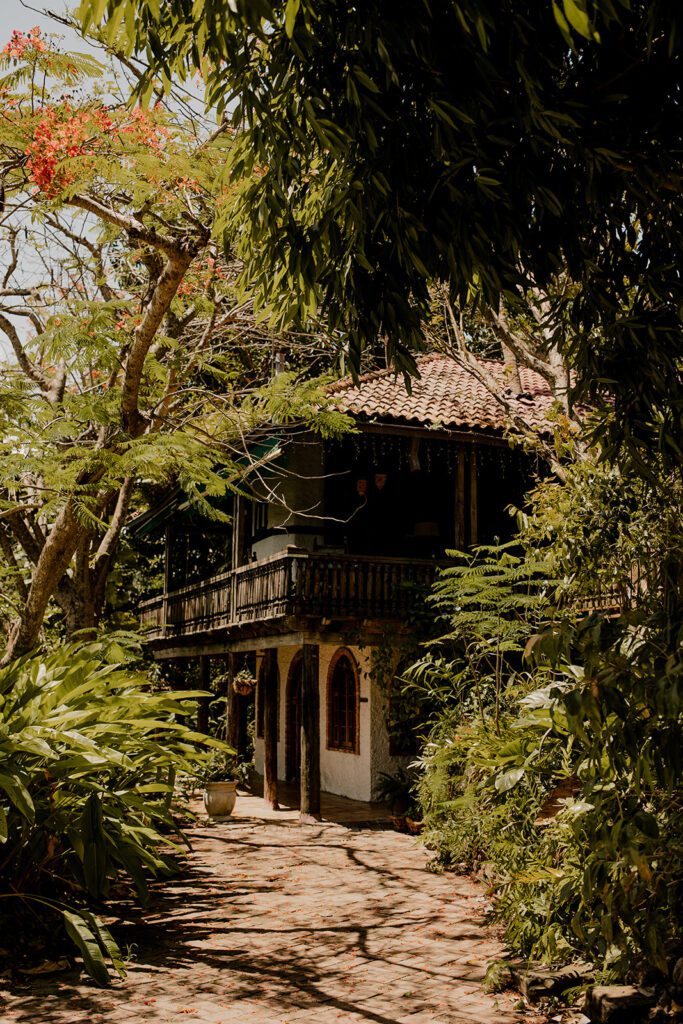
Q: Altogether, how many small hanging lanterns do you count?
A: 2